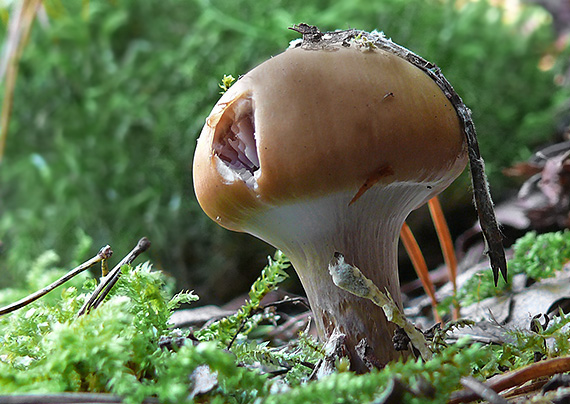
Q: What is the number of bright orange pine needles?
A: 2